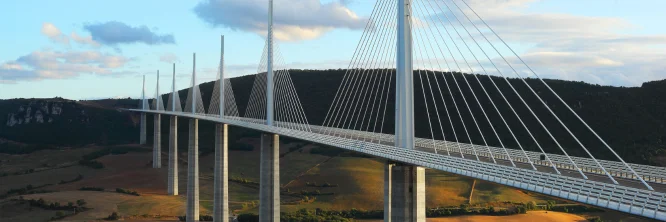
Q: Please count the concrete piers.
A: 7